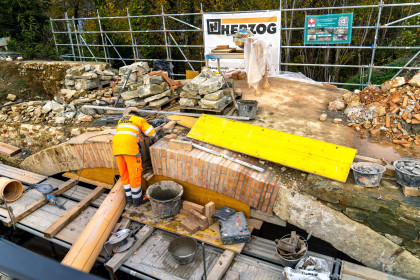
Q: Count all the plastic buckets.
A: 6